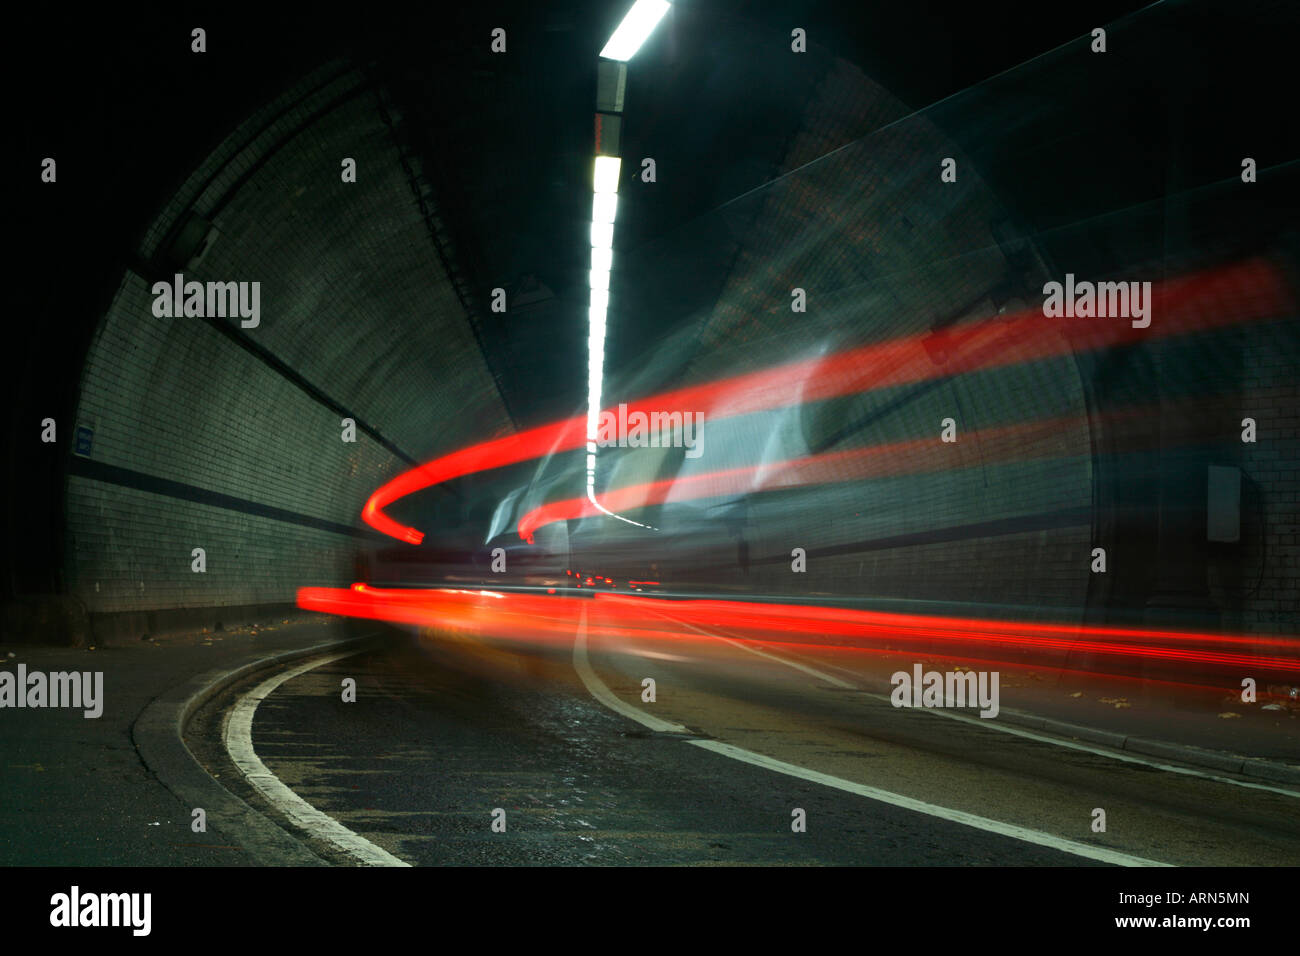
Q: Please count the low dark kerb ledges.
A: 2